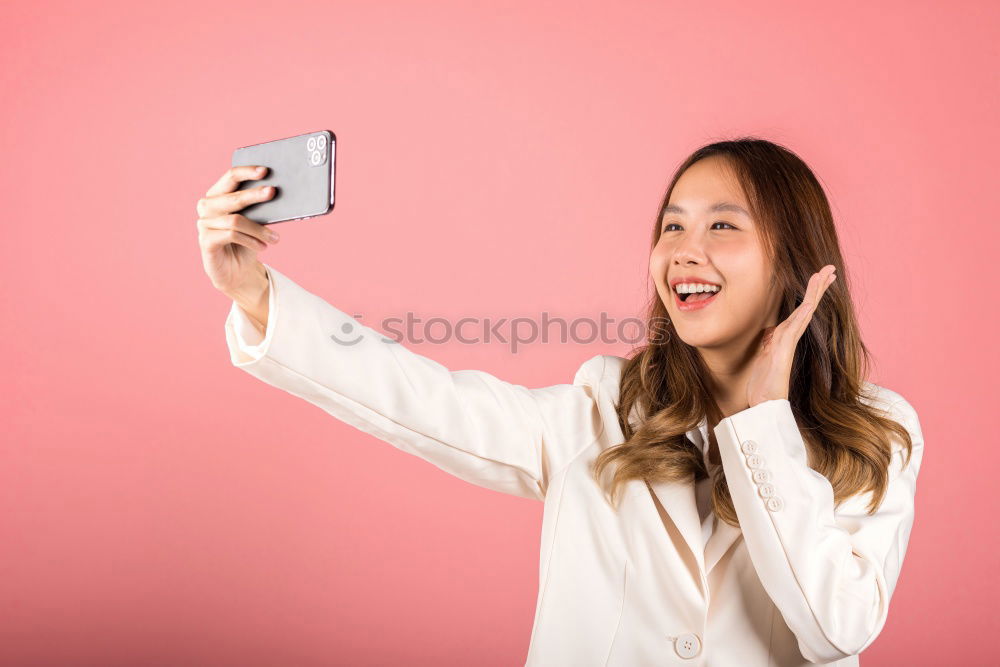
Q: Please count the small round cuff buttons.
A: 5